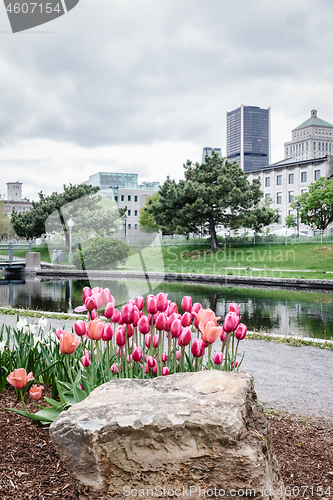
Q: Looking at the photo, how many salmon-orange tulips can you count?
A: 6